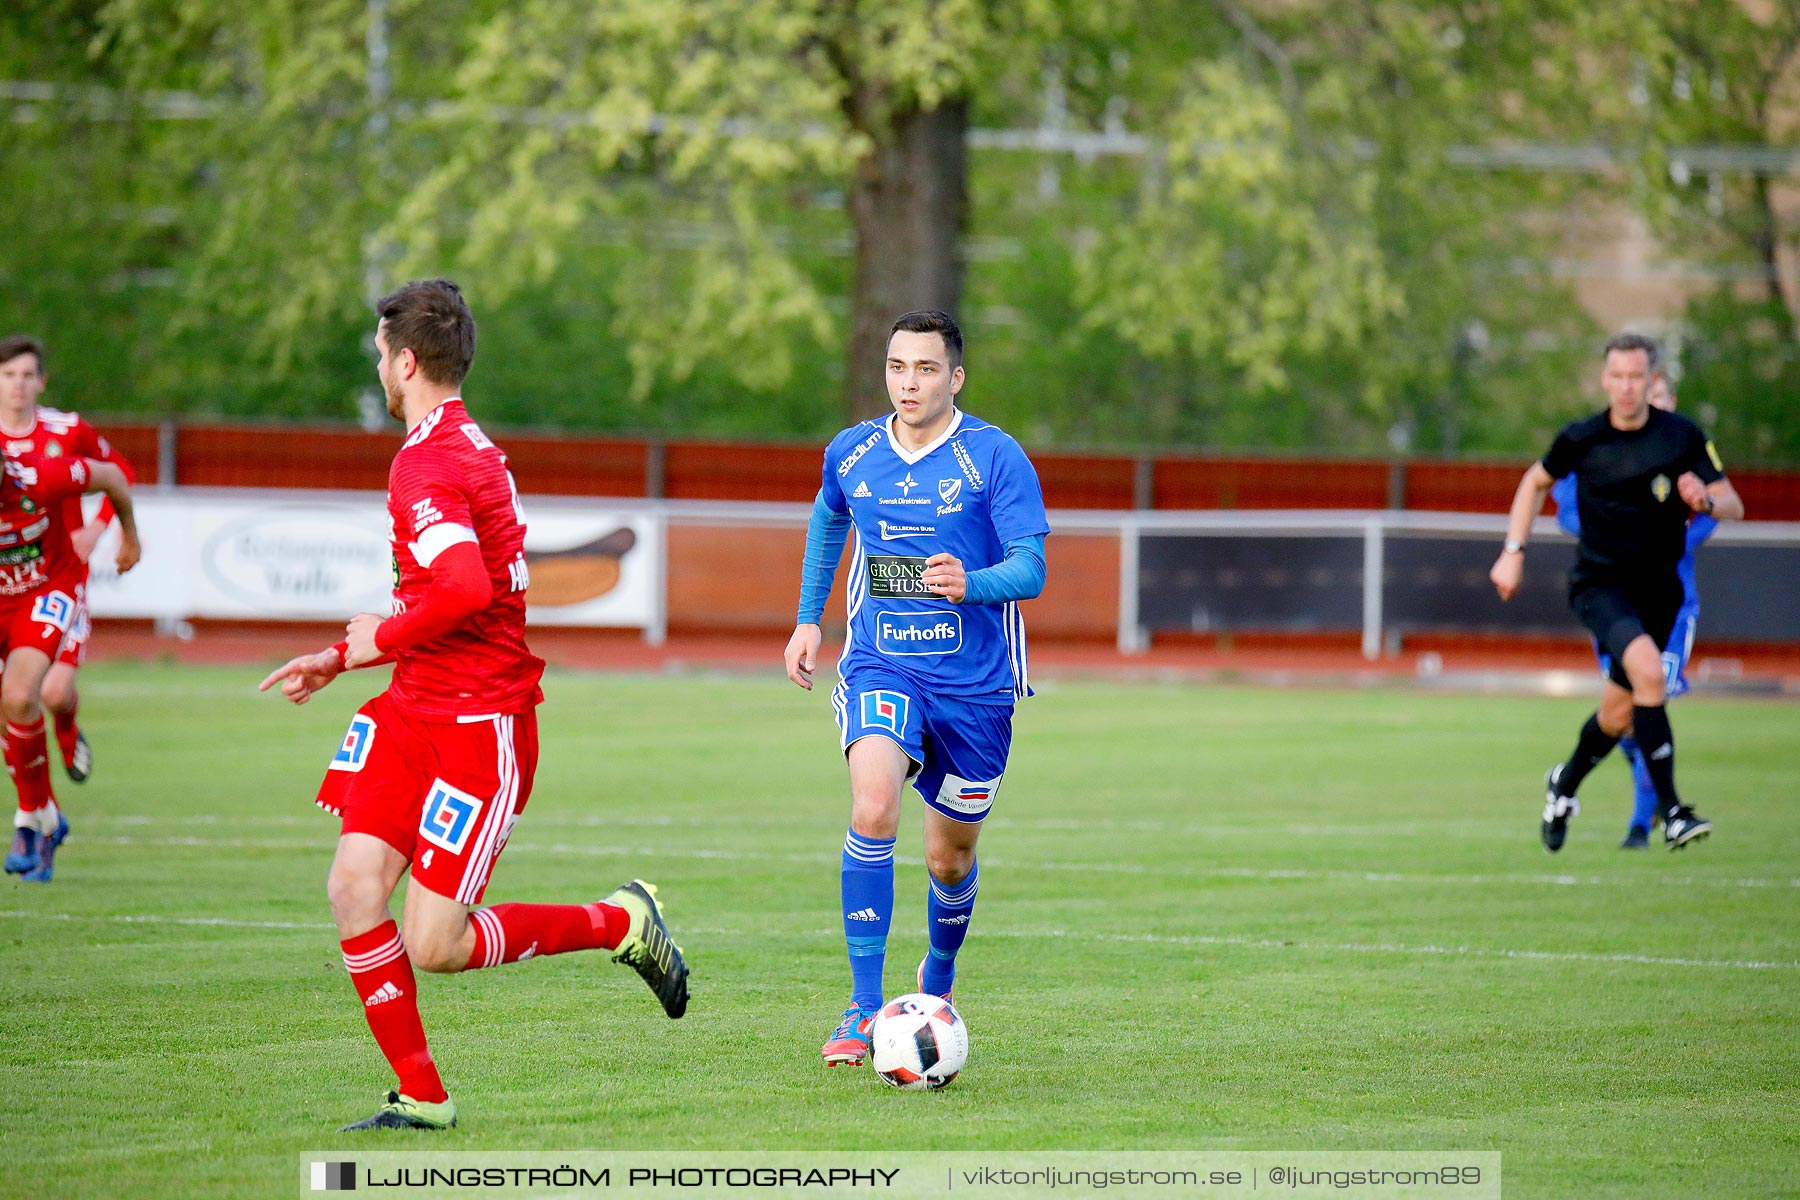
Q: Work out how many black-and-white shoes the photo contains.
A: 3